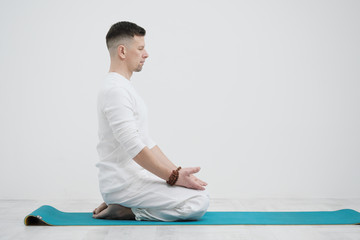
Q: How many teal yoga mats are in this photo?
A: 1